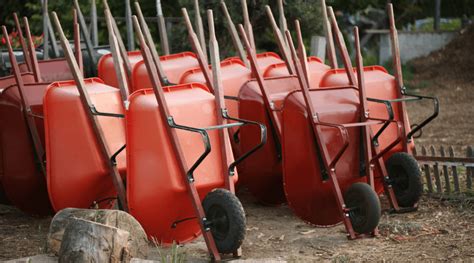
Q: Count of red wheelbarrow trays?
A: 13